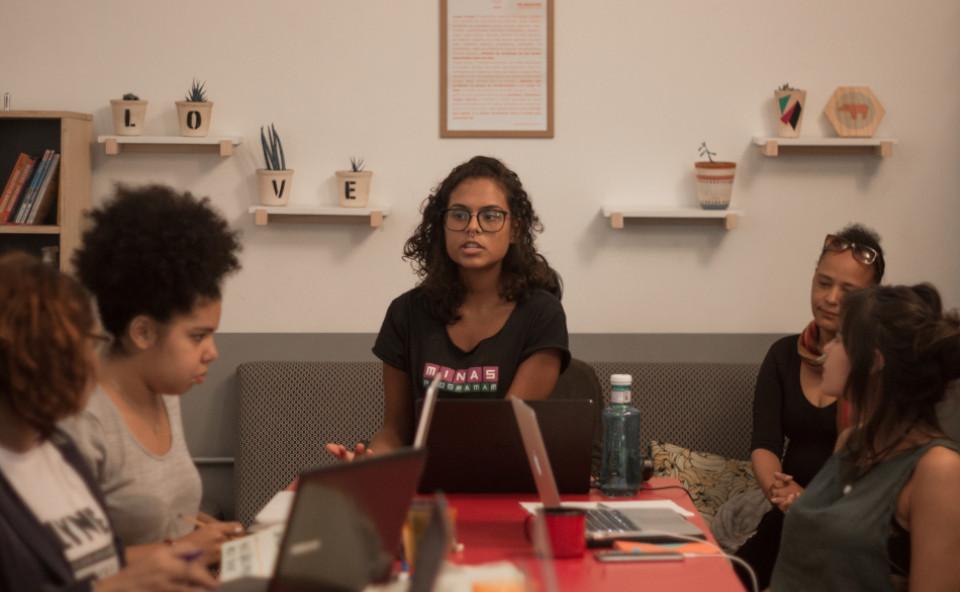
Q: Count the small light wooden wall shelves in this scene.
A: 4